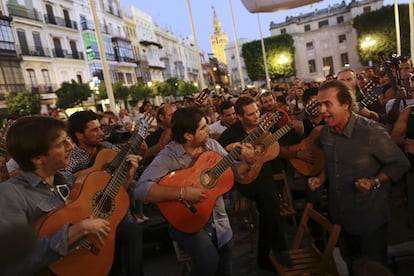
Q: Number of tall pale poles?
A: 6